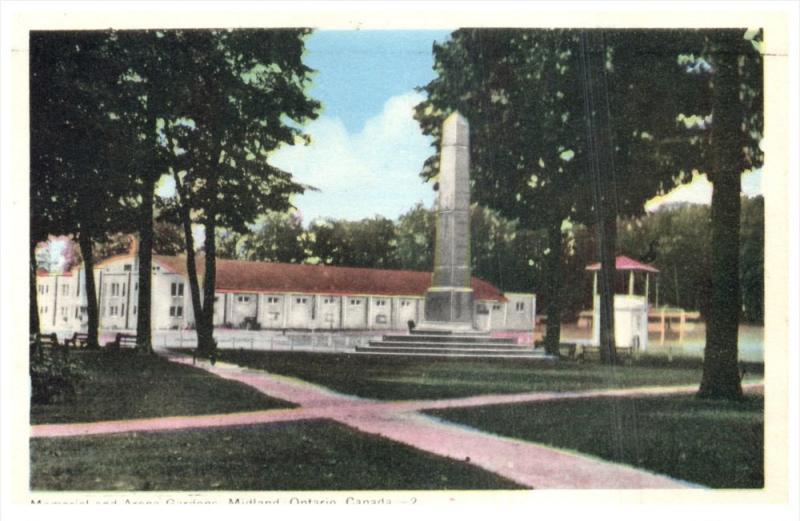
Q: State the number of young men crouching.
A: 0